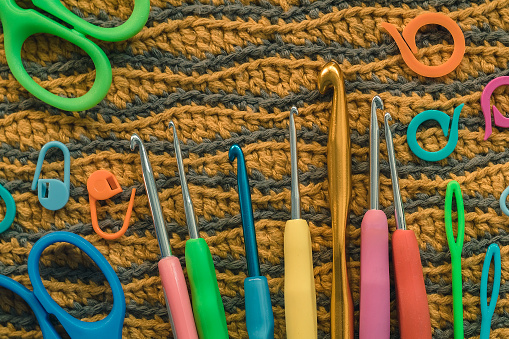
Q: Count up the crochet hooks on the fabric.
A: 7